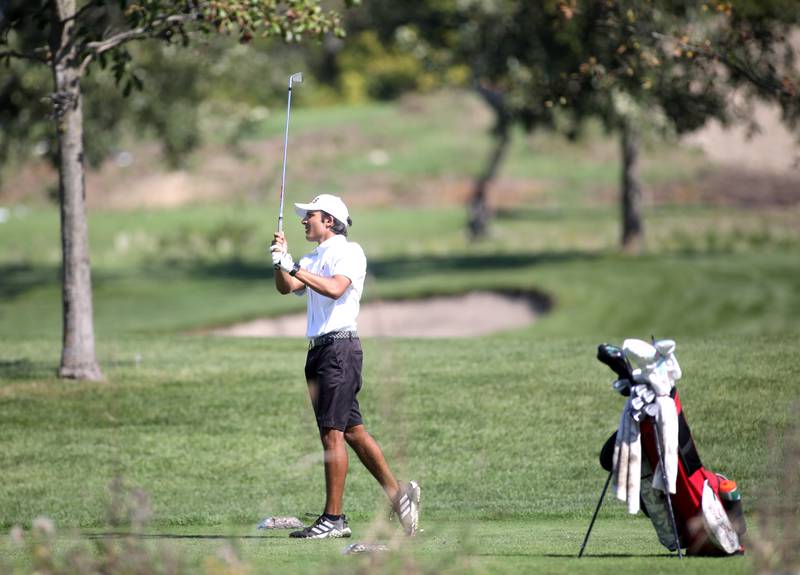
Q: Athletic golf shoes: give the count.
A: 2